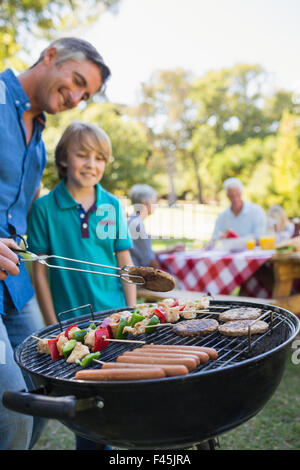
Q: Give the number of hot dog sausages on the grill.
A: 6